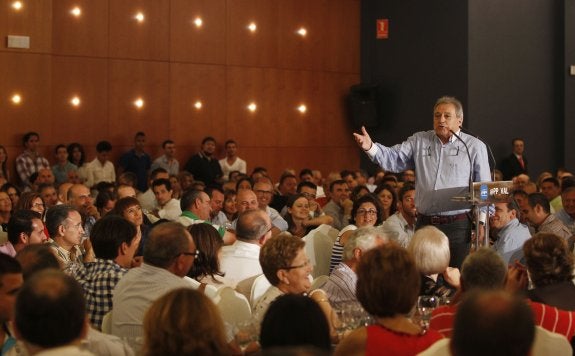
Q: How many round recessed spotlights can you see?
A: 12